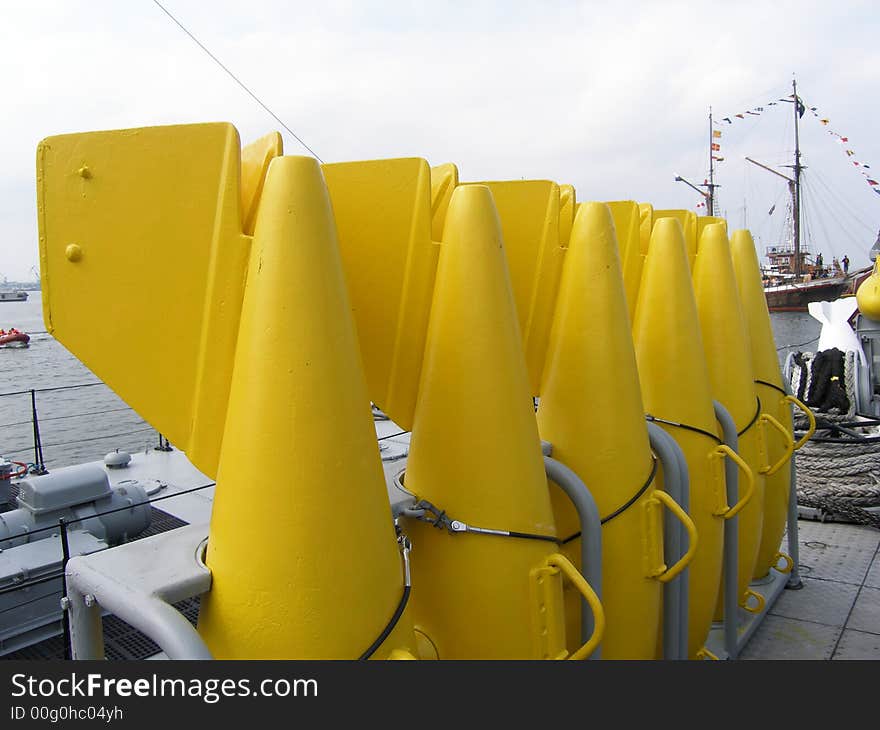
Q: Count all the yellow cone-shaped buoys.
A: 6